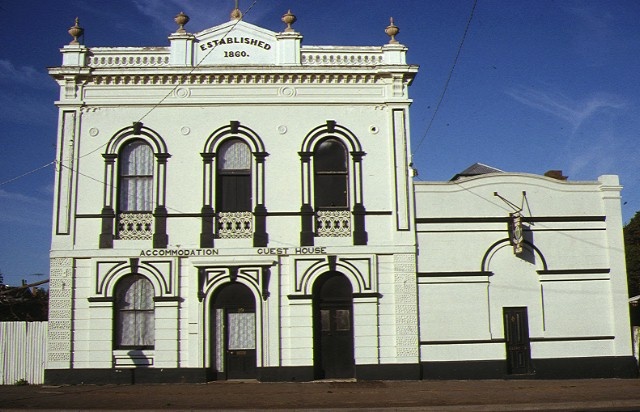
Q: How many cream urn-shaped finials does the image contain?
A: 4